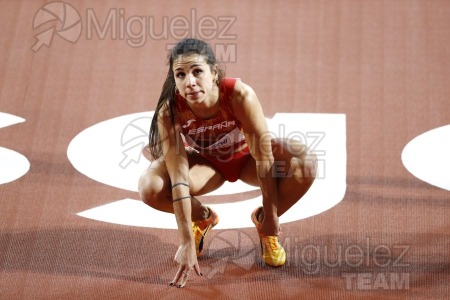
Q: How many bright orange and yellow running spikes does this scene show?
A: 2